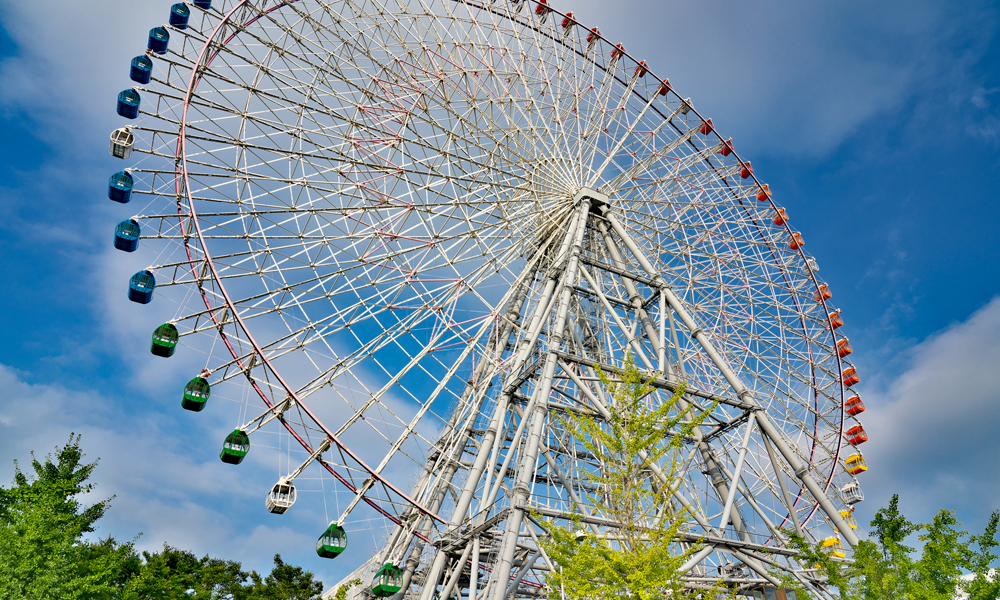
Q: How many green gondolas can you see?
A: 5